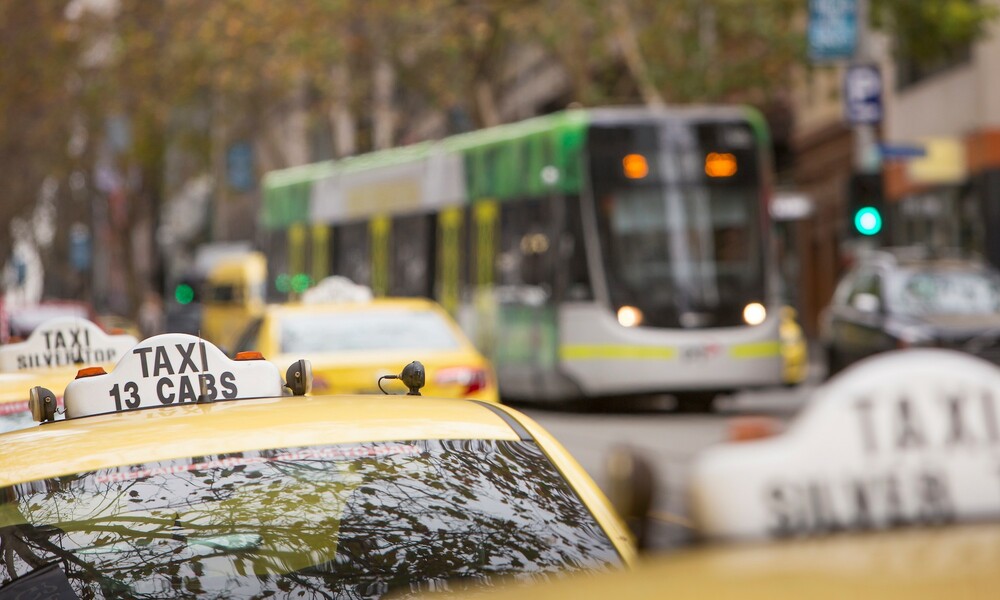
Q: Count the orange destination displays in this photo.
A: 2